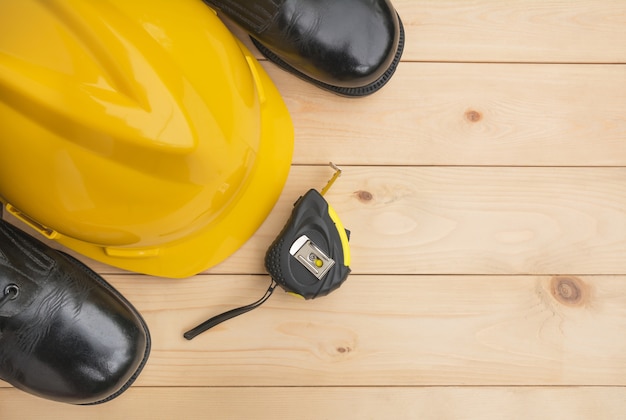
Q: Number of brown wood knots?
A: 4